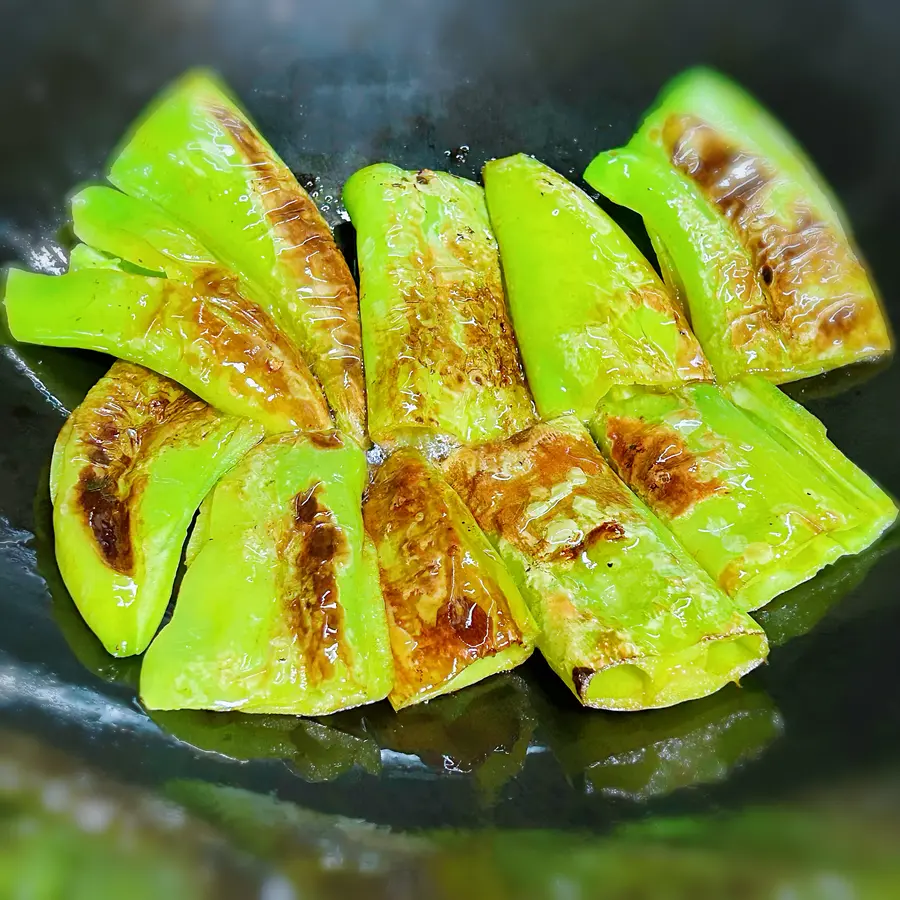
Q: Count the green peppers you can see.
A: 10